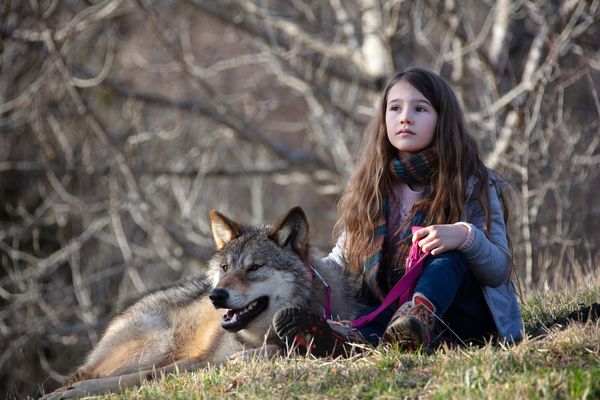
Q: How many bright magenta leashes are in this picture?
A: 1